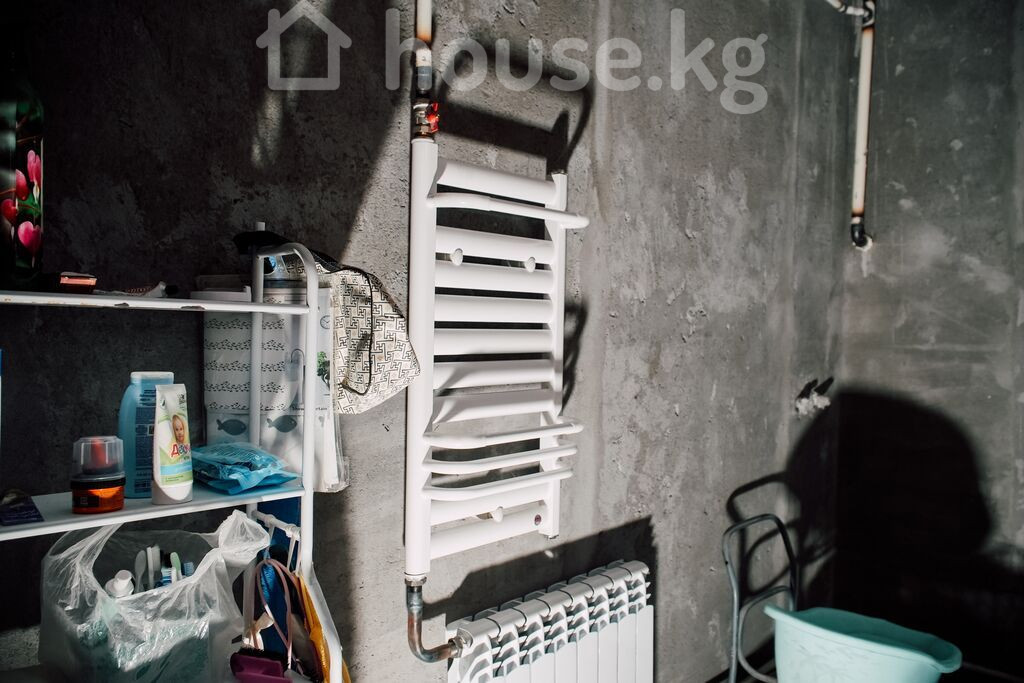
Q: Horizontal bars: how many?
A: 13